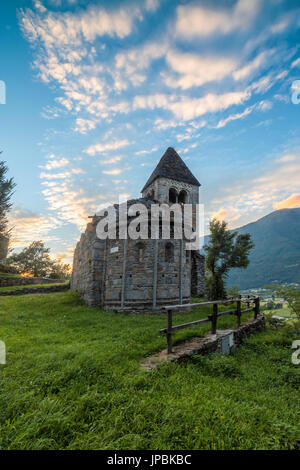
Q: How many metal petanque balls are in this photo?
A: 0